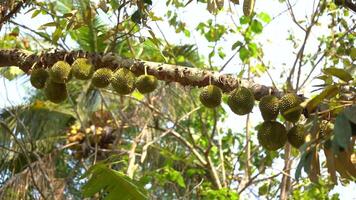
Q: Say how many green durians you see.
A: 14